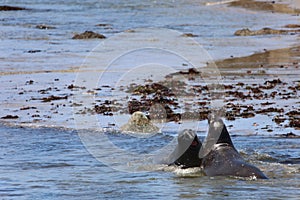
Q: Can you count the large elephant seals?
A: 2